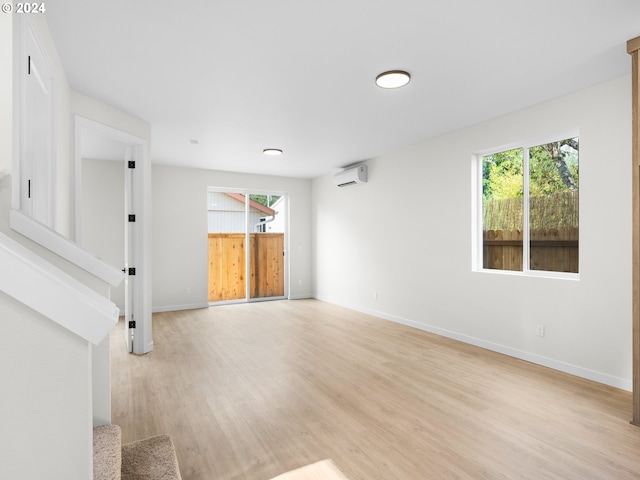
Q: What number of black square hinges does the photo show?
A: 4